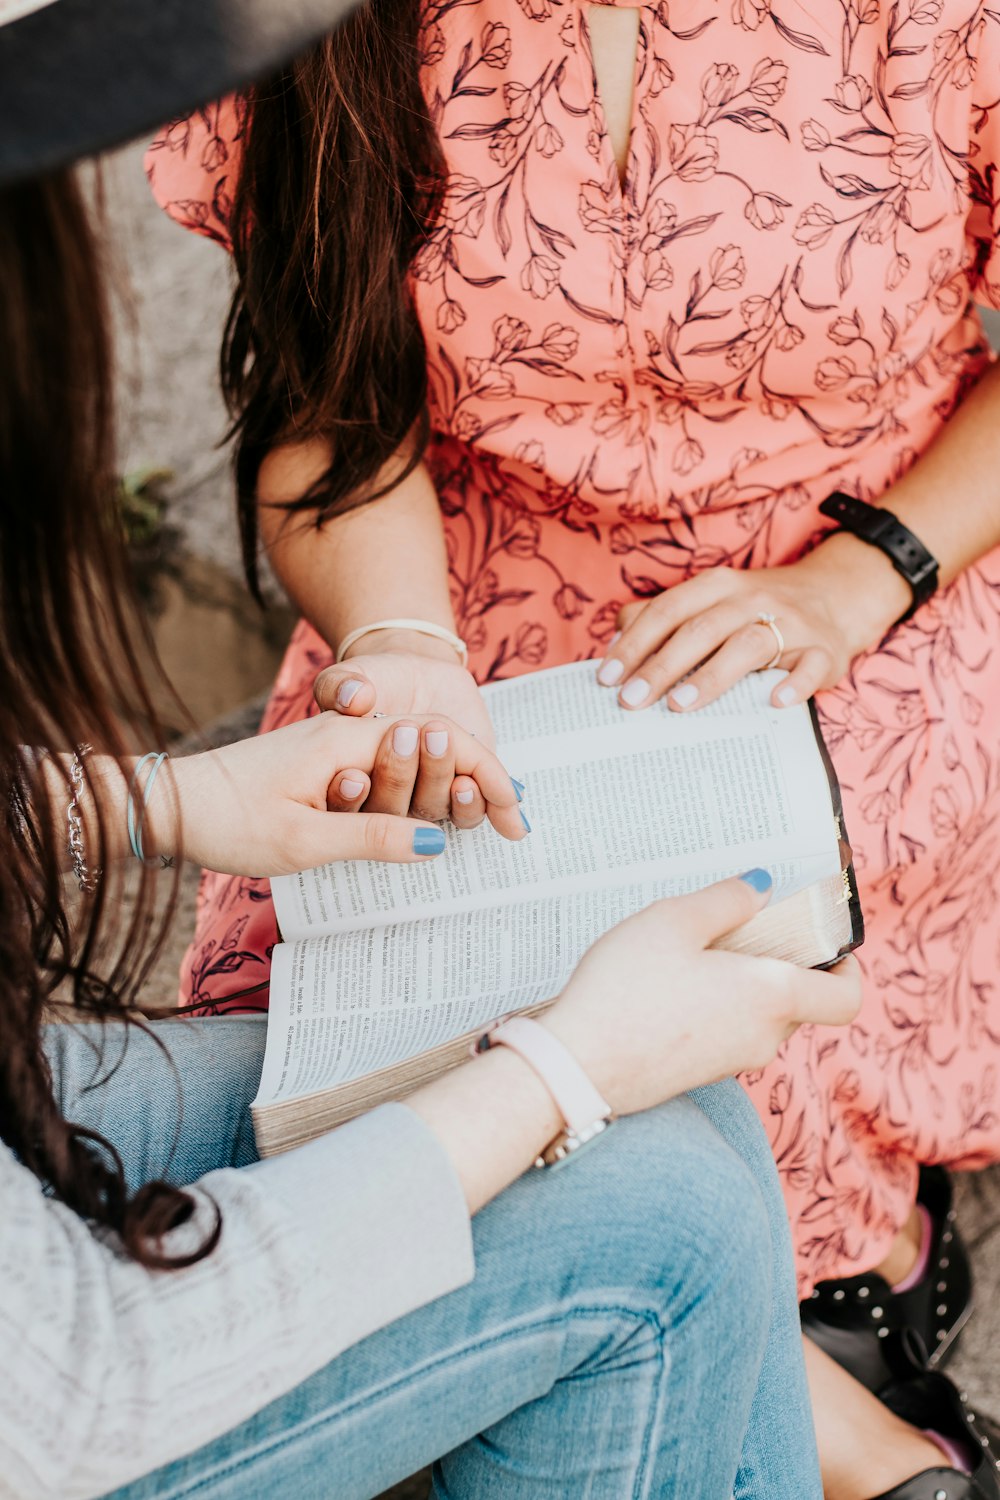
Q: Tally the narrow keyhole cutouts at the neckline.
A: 1